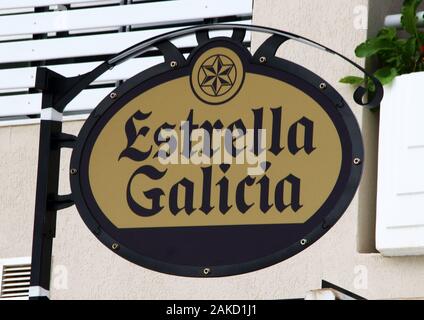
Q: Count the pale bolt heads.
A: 9